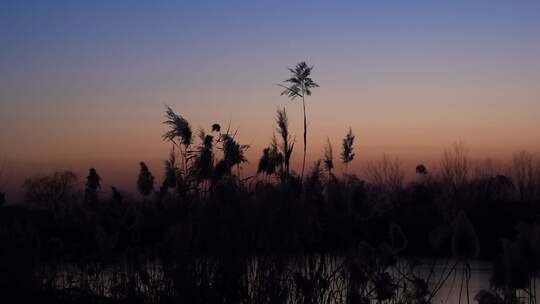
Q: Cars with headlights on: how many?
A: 0